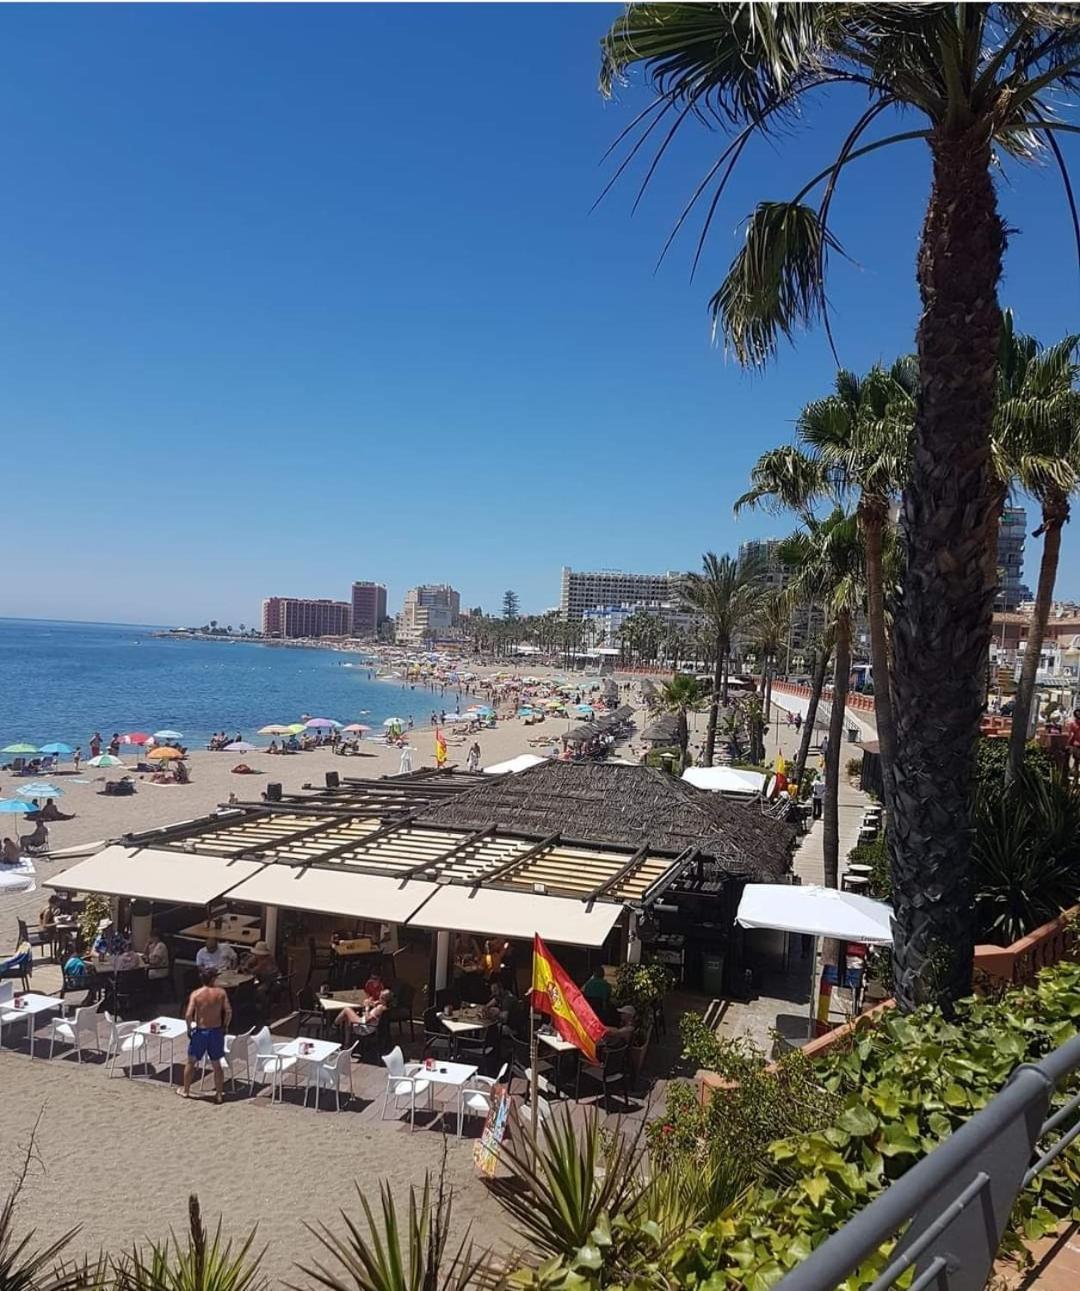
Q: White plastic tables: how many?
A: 4